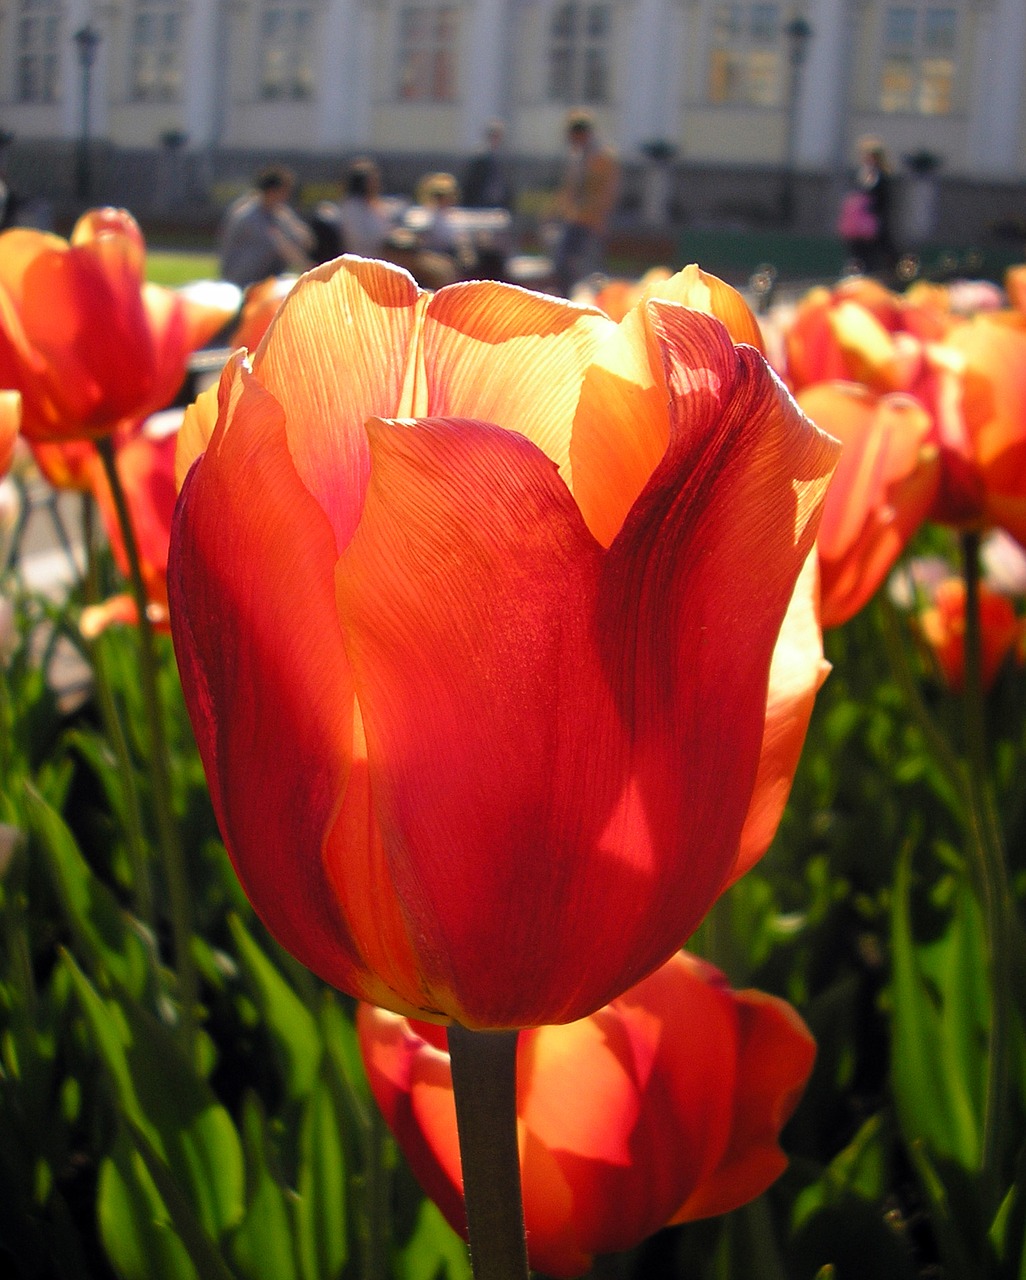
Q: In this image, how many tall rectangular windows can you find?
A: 7